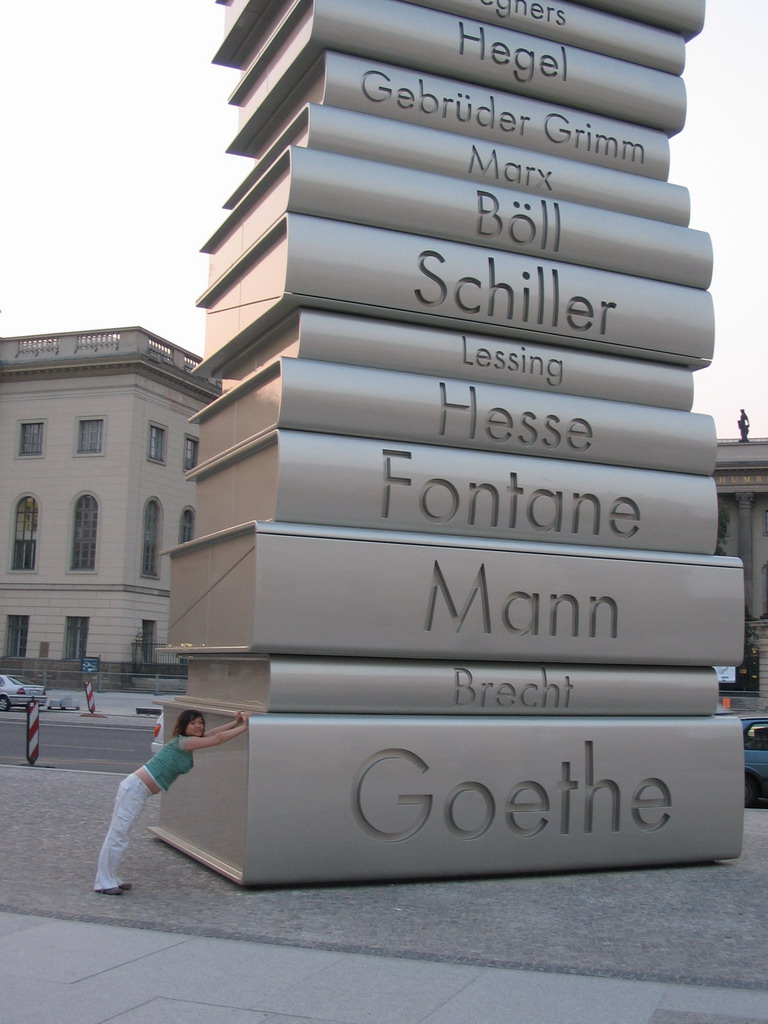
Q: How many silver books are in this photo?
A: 13